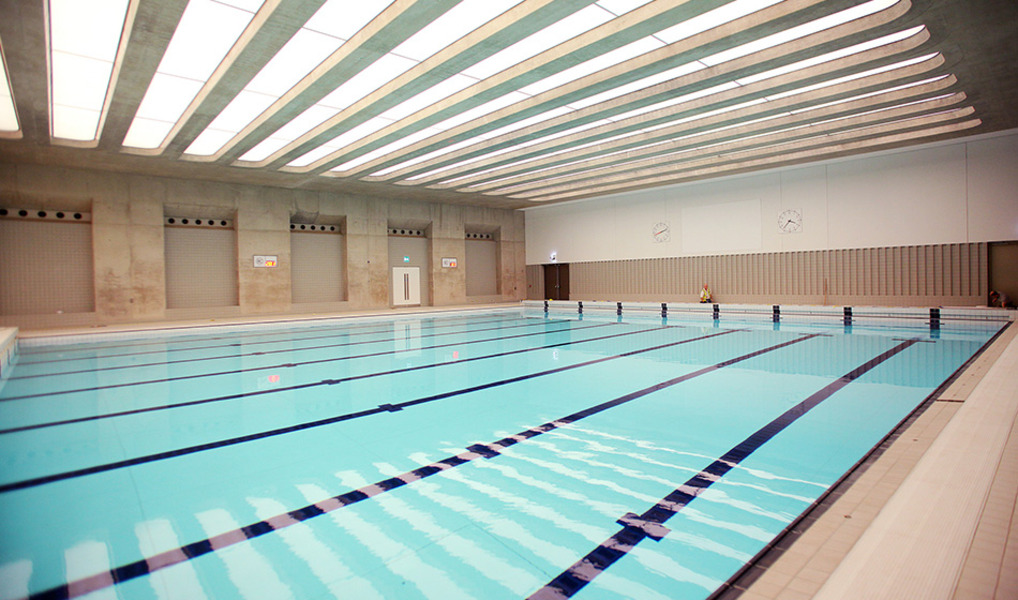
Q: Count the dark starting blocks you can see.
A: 8